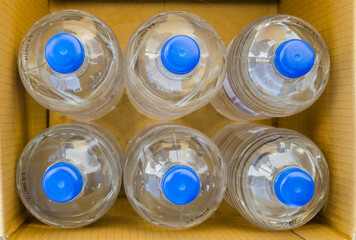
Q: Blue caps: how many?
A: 6